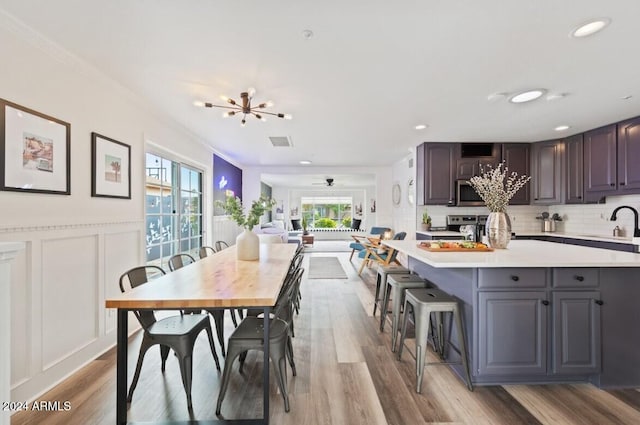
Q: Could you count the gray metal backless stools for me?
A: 3